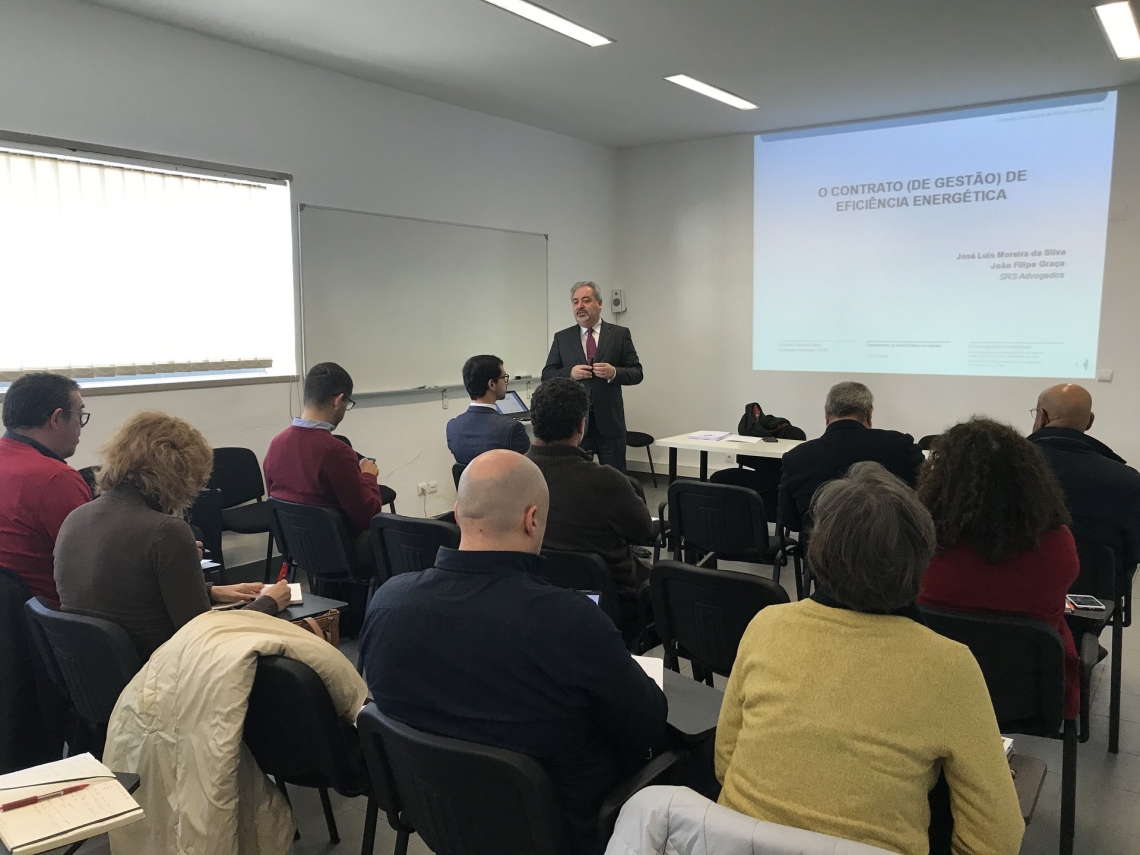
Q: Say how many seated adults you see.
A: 10